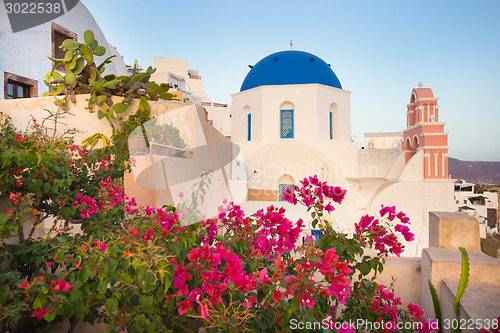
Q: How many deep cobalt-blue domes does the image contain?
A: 1